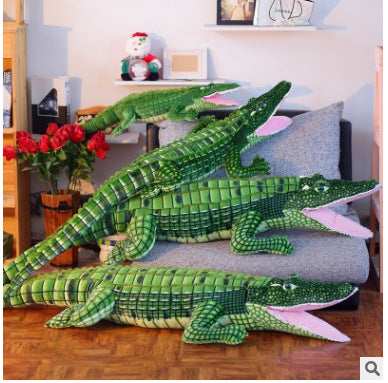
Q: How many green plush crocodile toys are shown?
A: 4